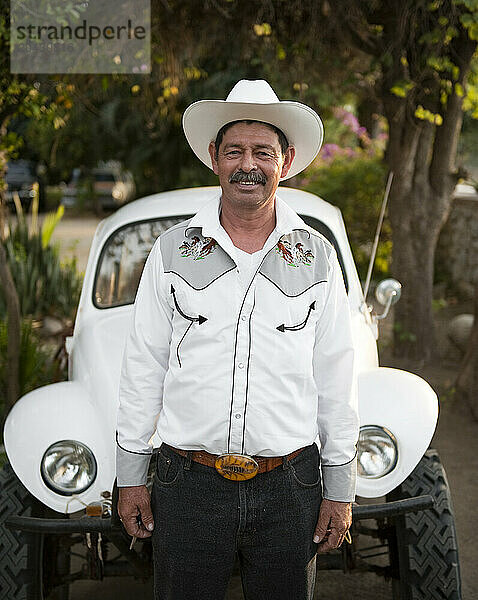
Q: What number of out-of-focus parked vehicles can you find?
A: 2